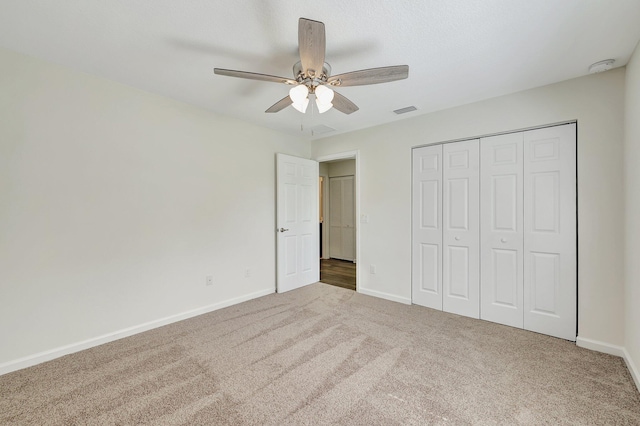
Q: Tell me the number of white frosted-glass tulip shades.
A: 4